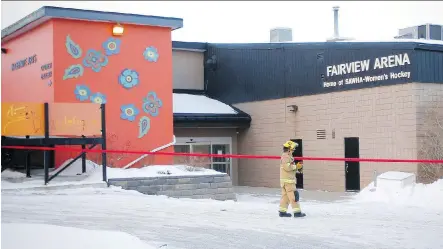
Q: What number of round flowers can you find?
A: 8